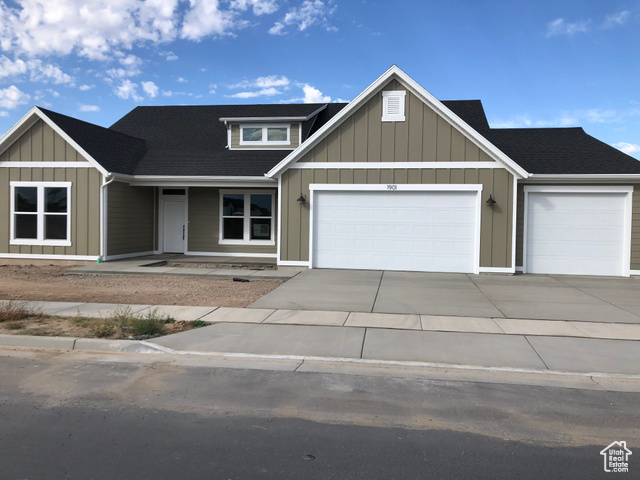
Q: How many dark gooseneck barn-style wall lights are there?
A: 2